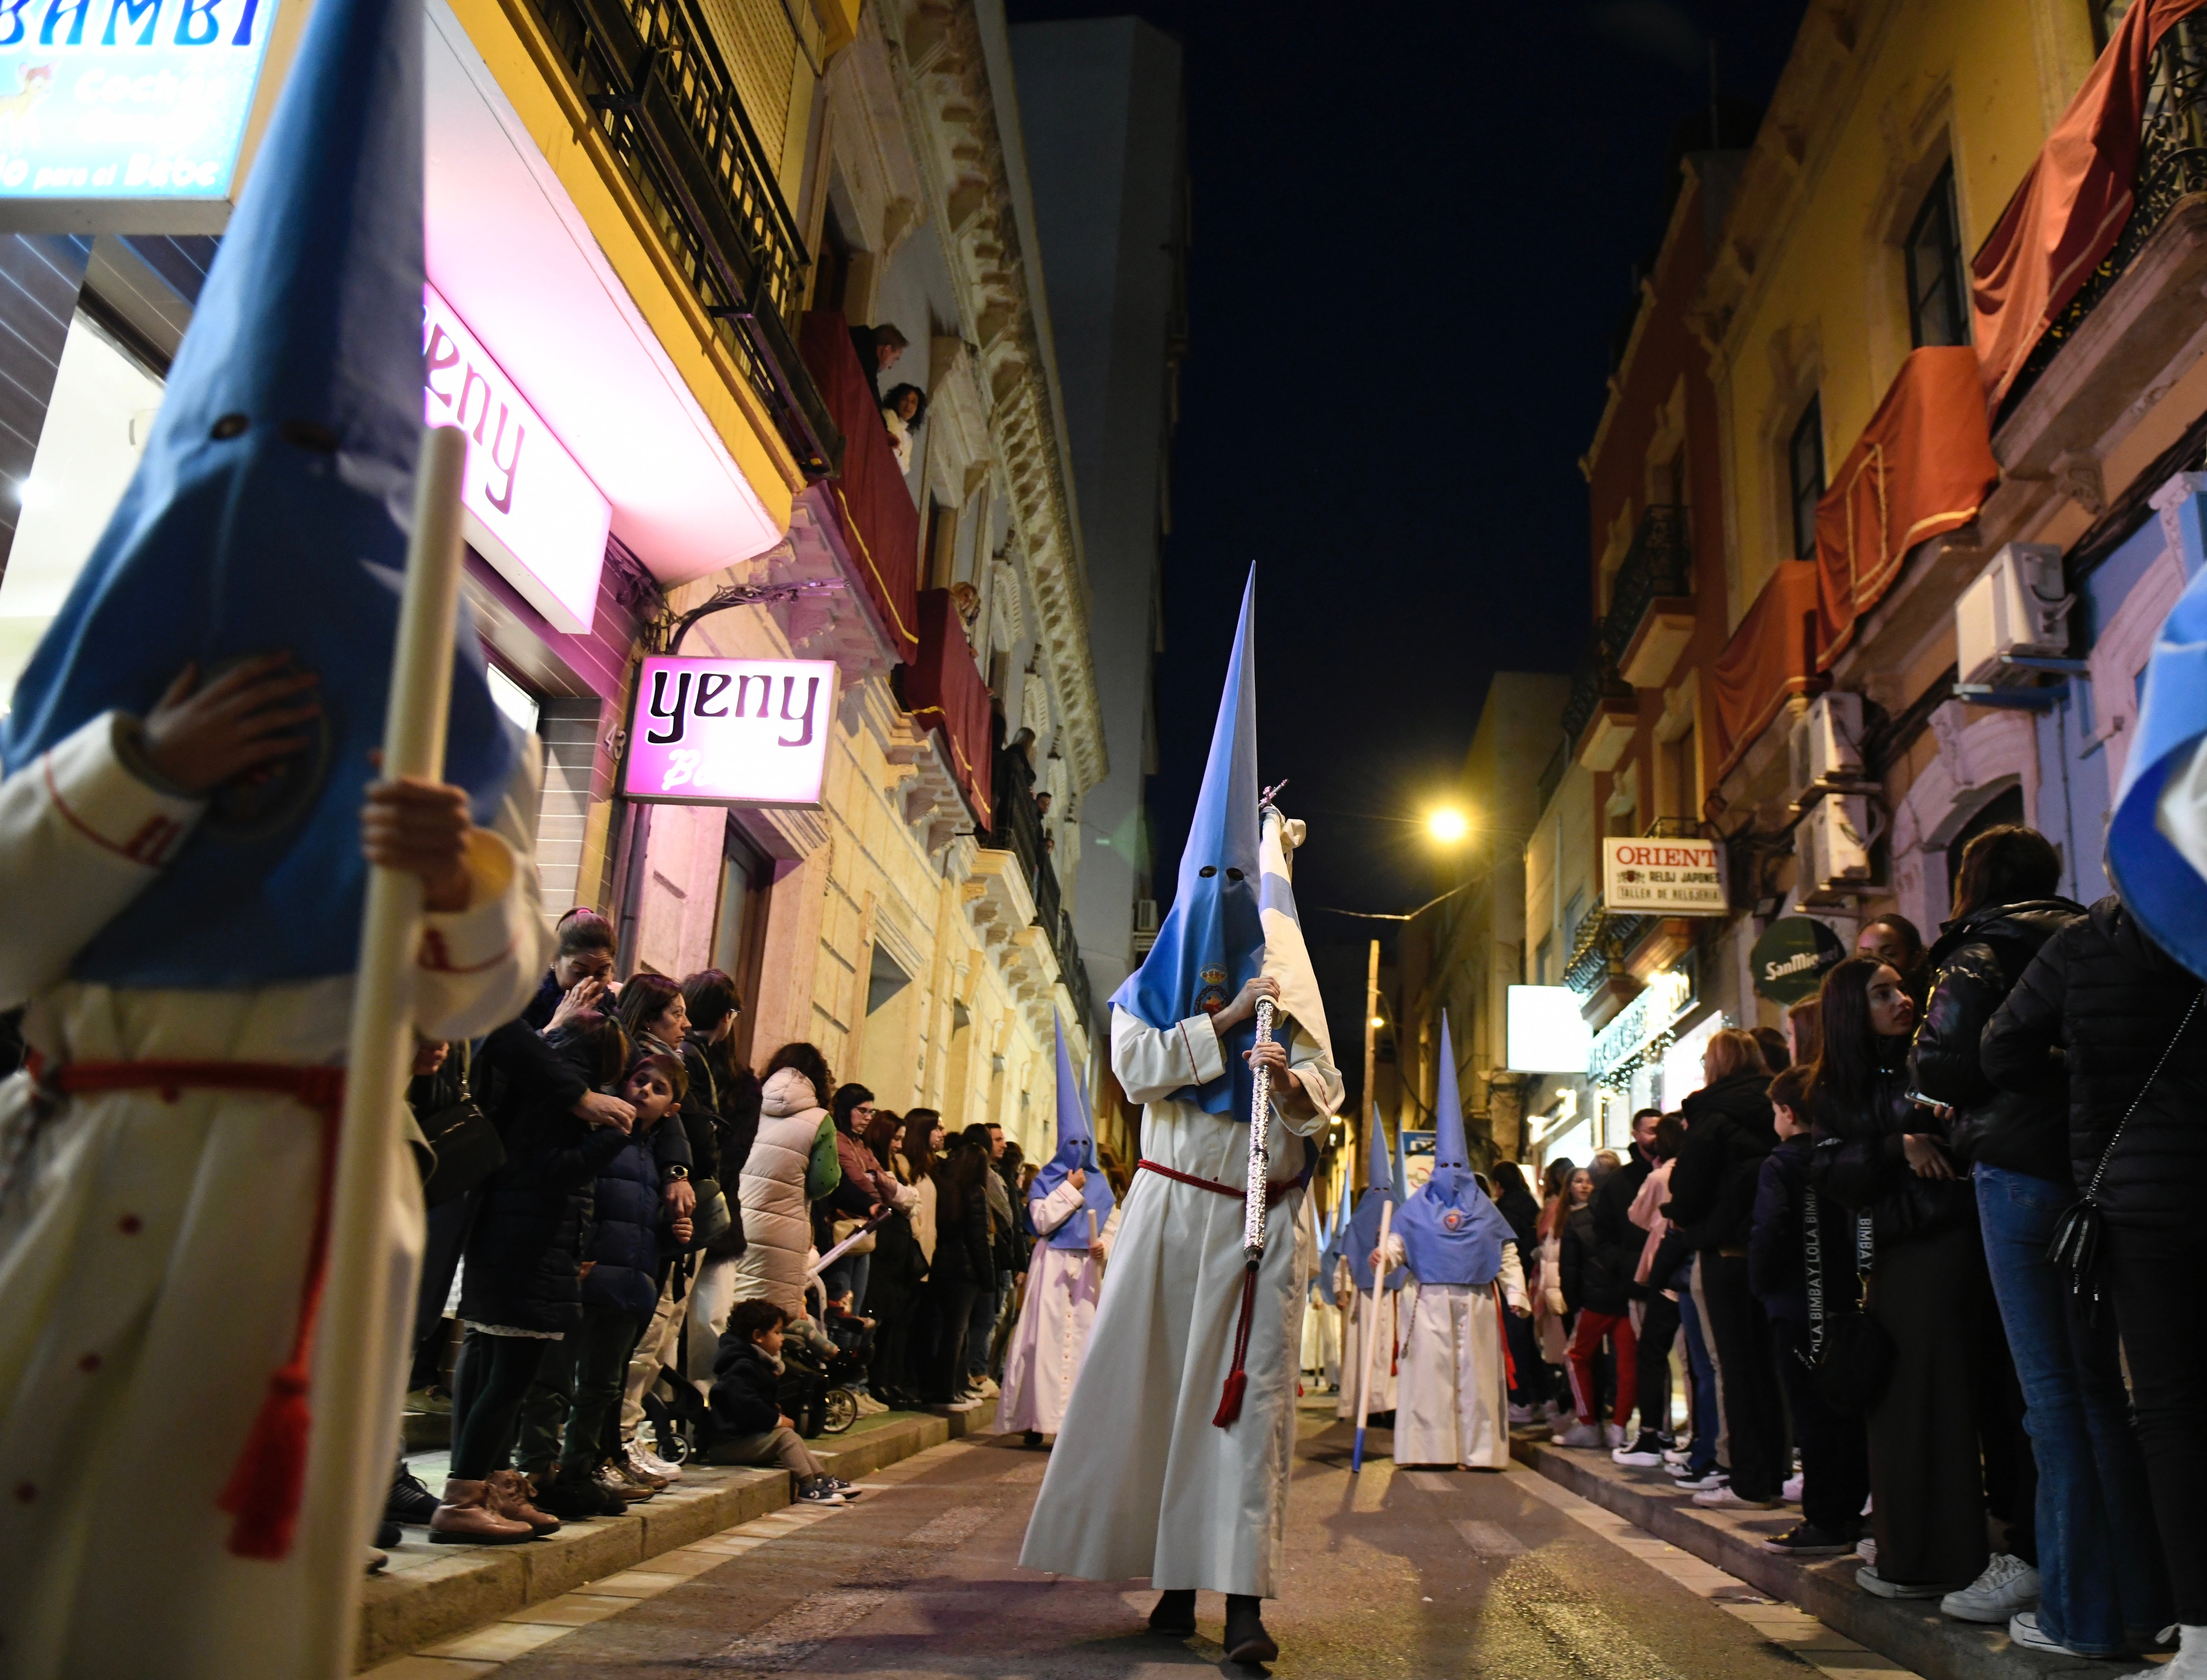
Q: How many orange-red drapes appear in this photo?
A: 3